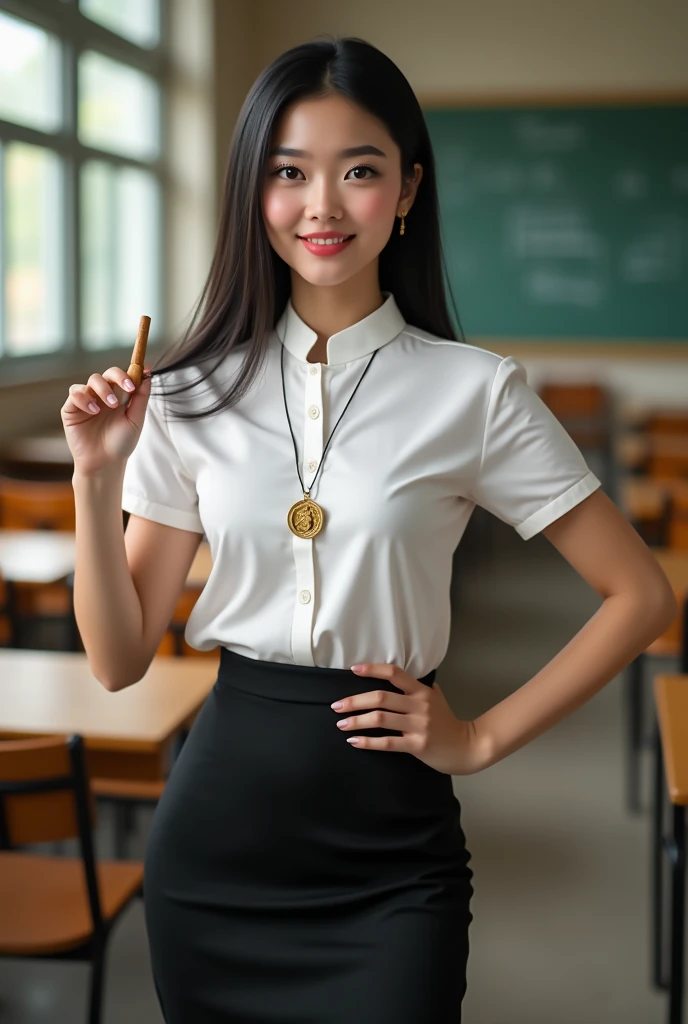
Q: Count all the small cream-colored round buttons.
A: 4